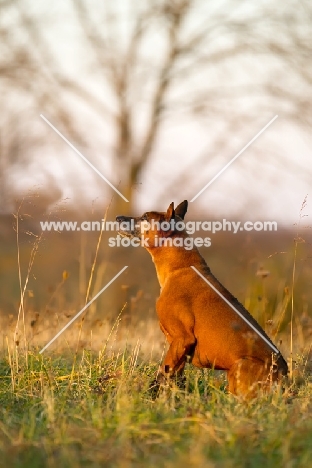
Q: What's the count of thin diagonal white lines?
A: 4